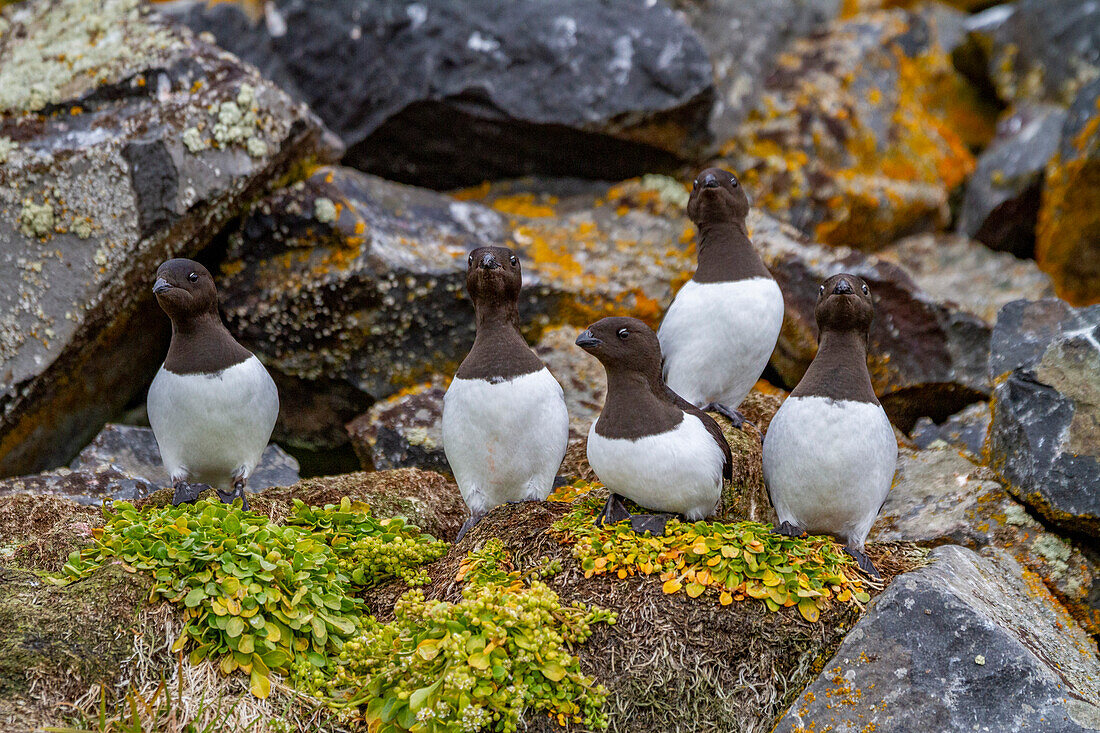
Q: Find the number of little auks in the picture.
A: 5